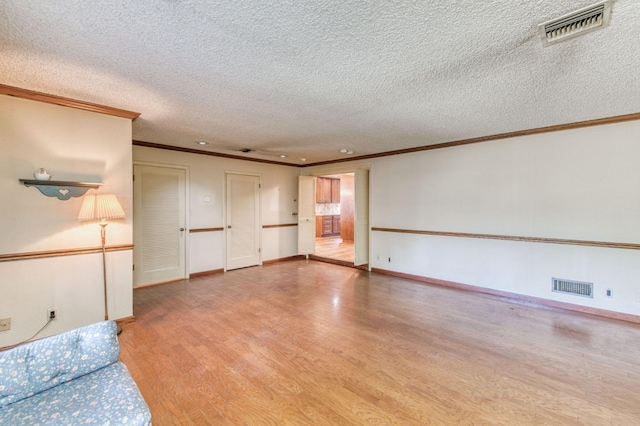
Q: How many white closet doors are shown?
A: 2